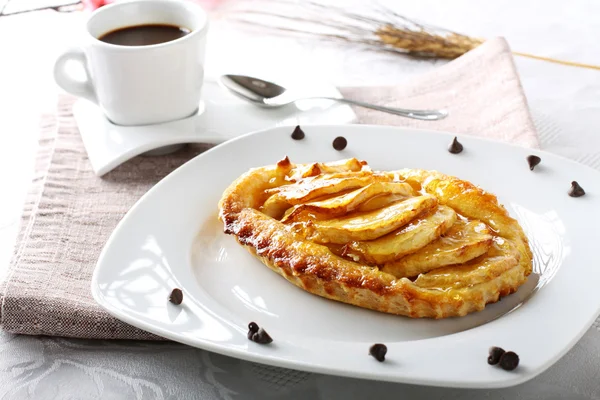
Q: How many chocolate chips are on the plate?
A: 11